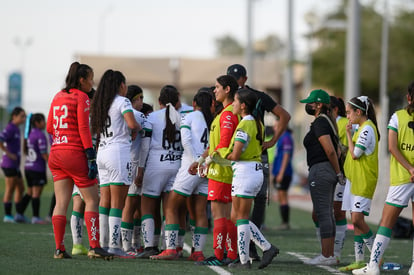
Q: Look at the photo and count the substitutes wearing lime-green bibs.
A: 5